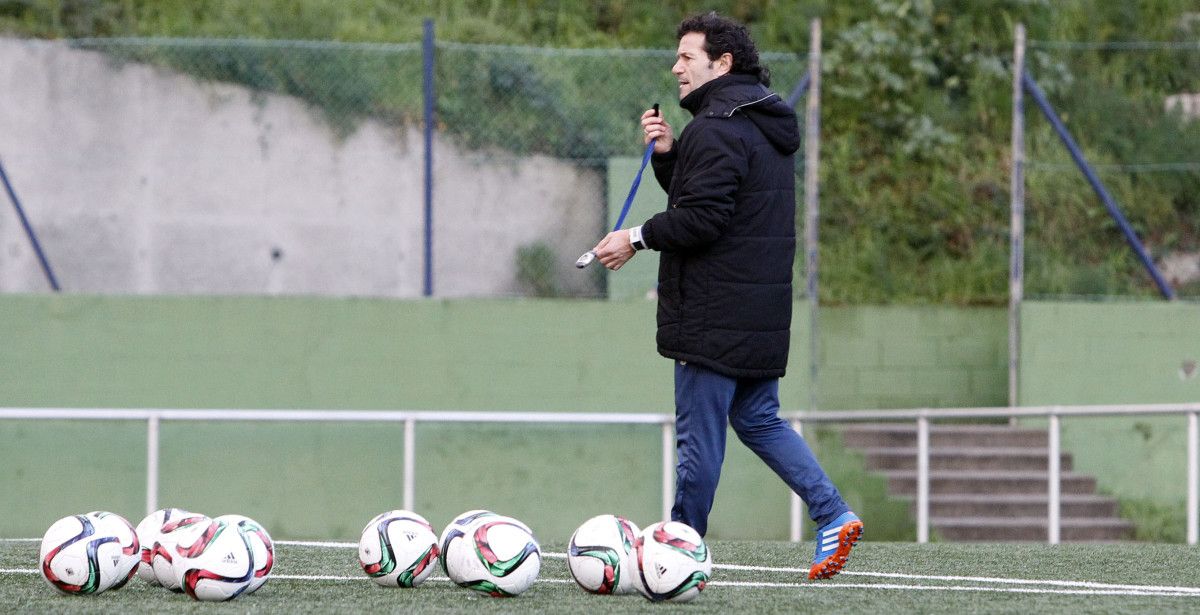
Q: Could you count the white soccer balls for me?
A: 11